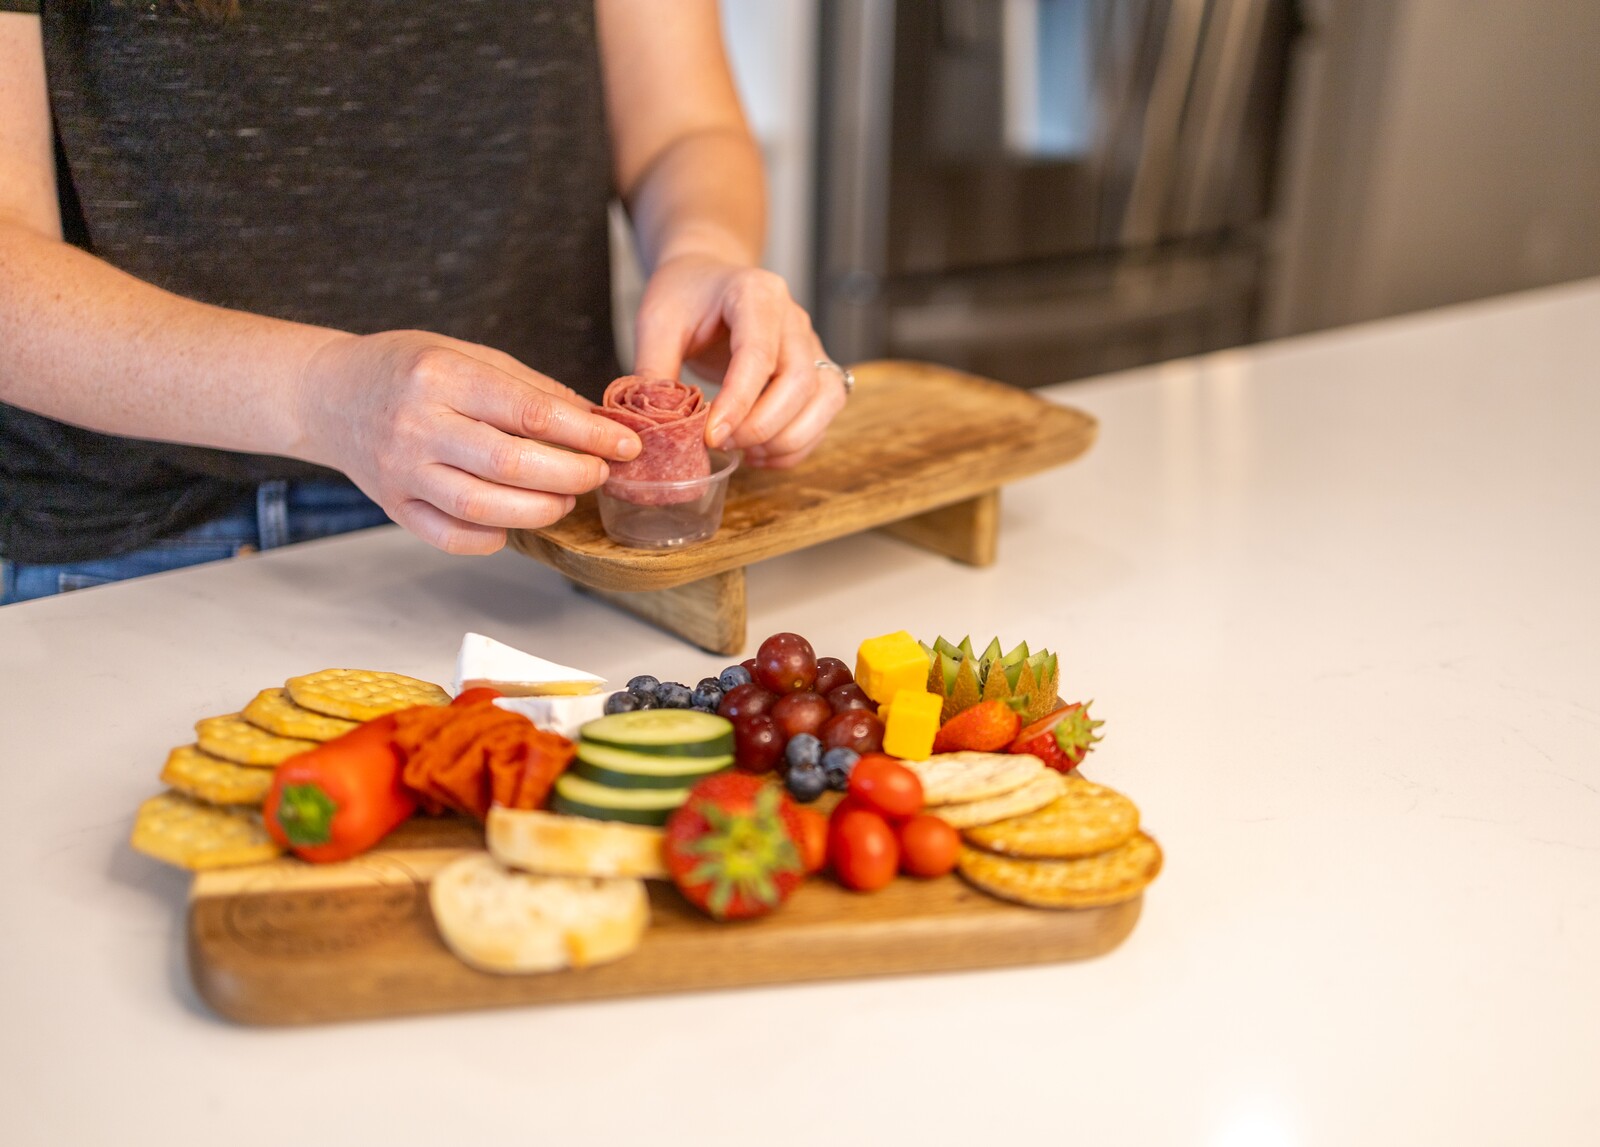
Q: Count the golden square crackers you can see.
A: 5